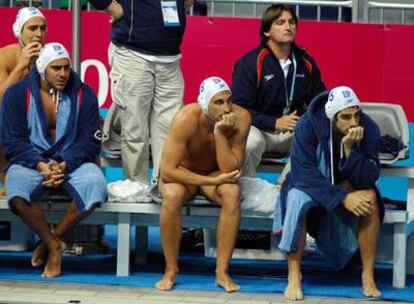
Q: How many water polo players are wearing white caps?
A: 4